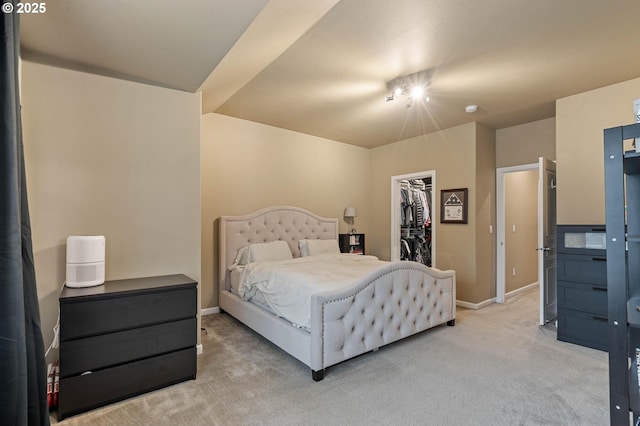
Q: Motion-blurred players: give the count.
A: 0